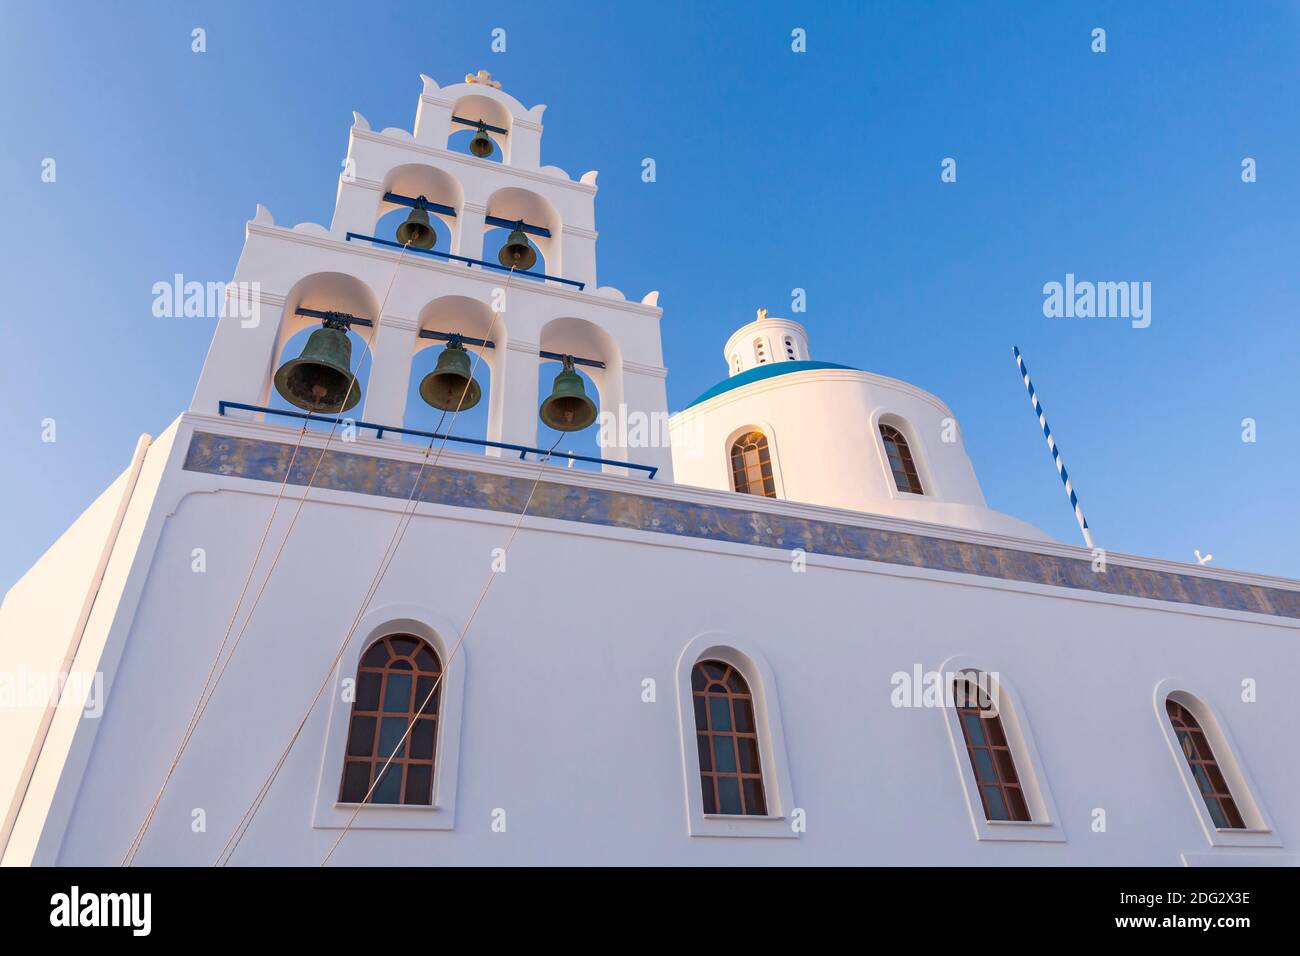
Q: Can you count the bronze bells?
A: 6